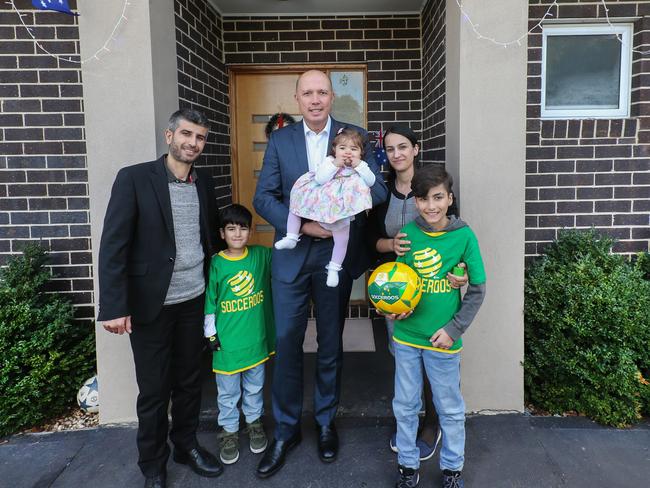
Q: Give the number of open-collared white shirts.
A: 1